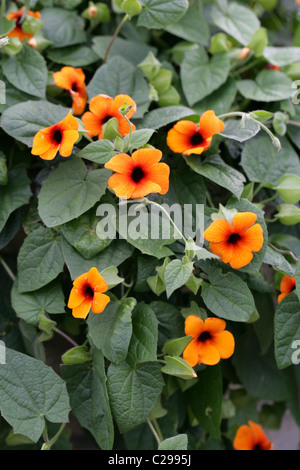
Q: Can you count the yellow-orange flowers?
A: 11